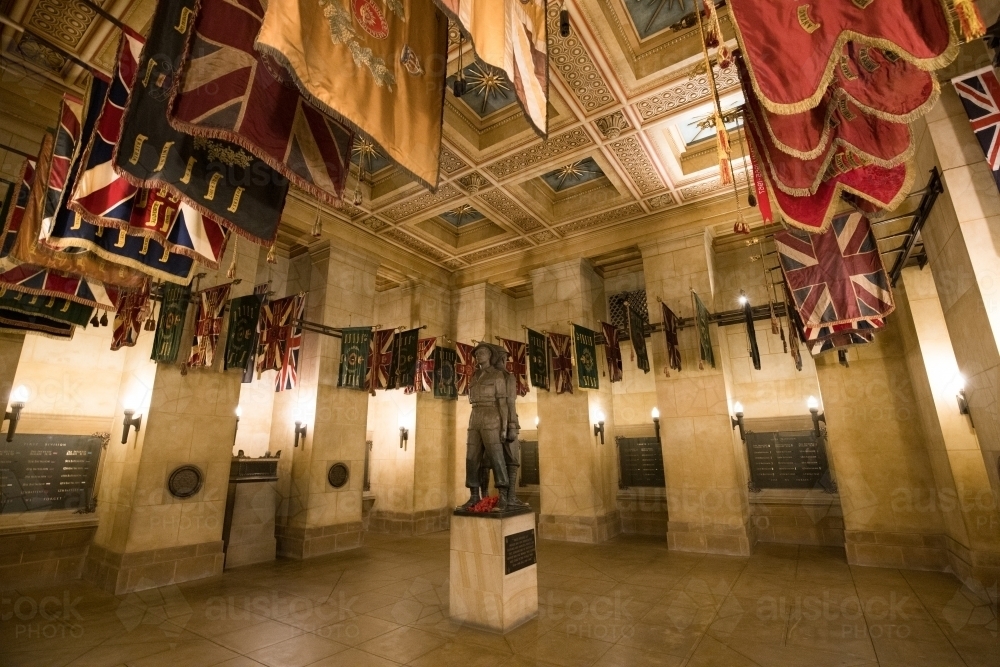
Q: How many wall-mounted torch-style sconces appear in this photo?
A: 11